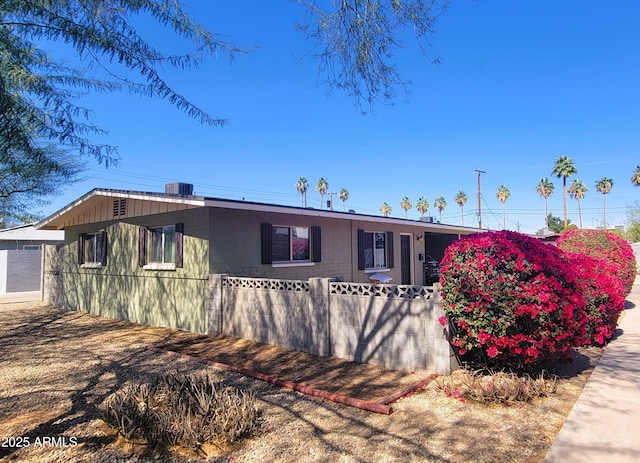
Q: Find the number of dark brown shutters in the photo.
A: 8